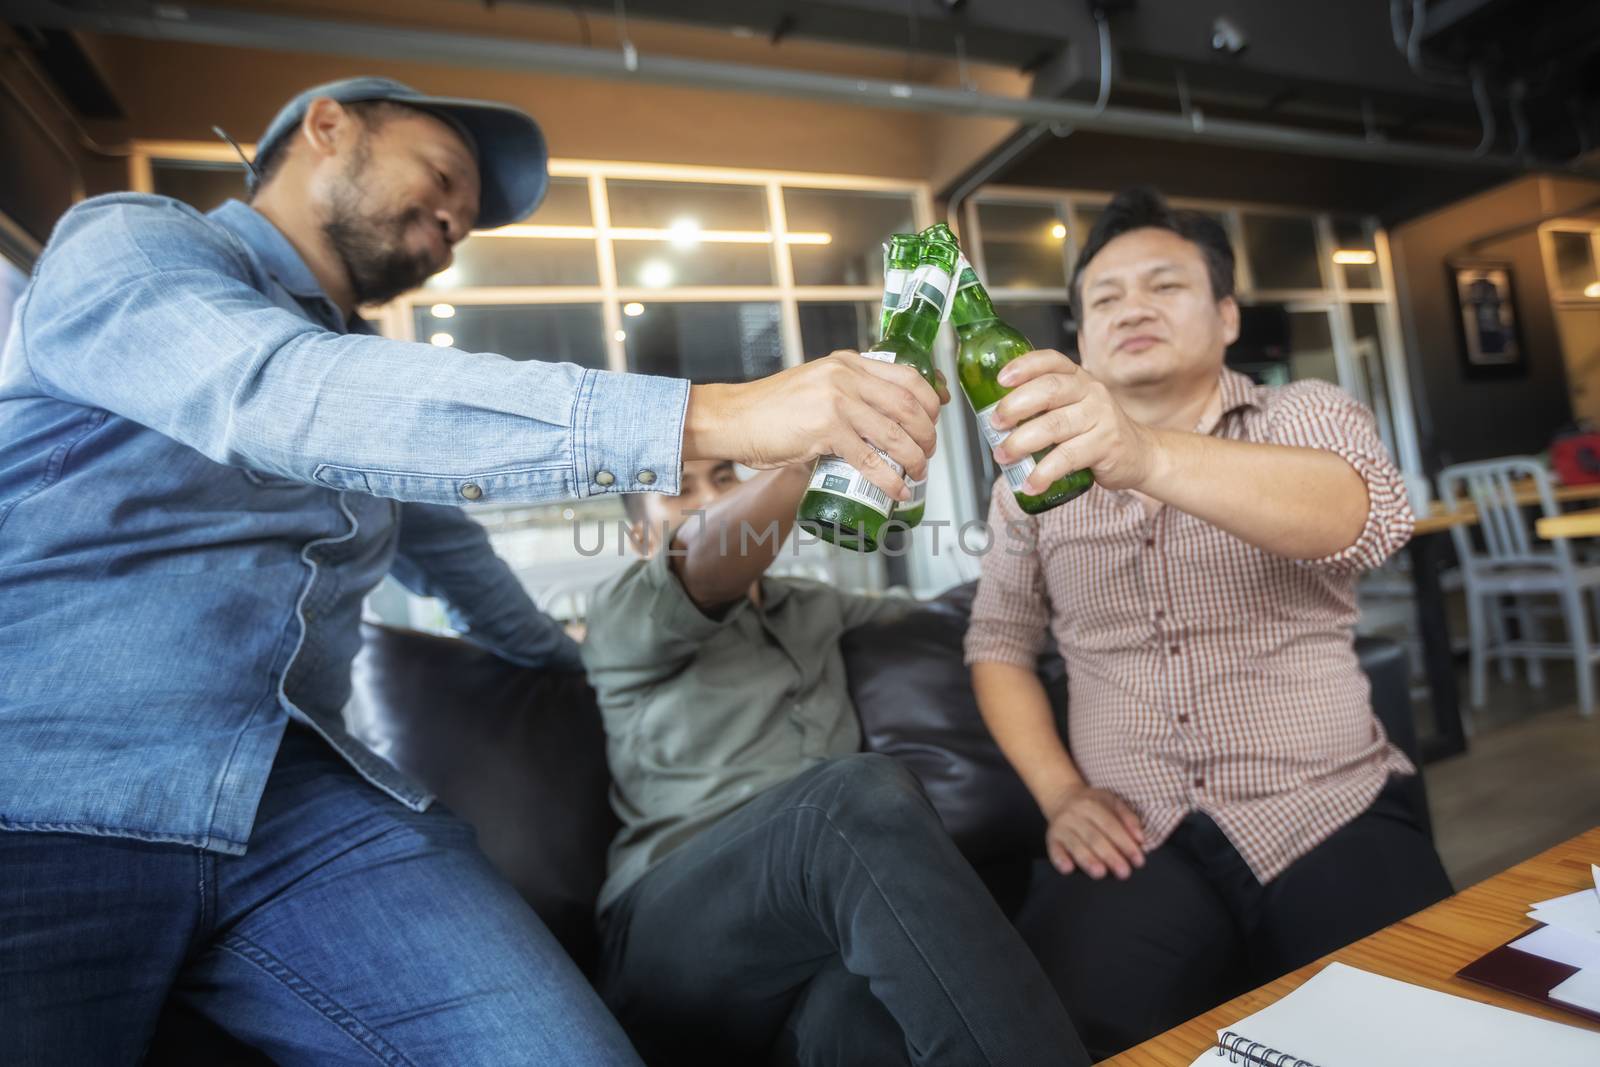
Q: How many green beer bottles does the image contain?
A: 3